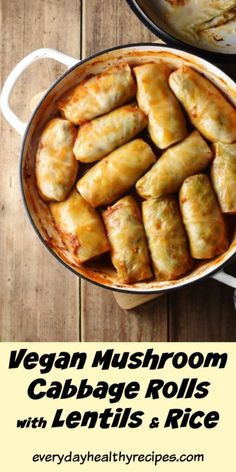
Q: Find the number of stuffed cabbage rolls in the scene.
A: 12